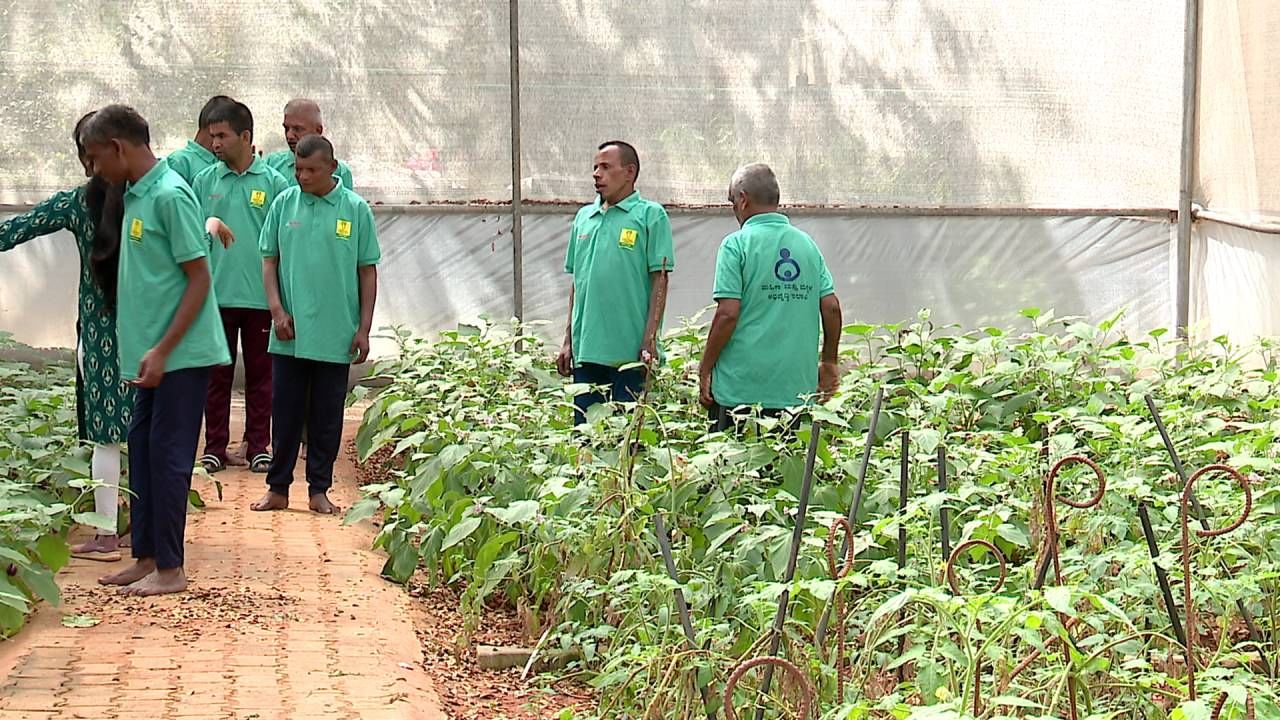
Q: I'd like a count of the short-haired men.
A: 7